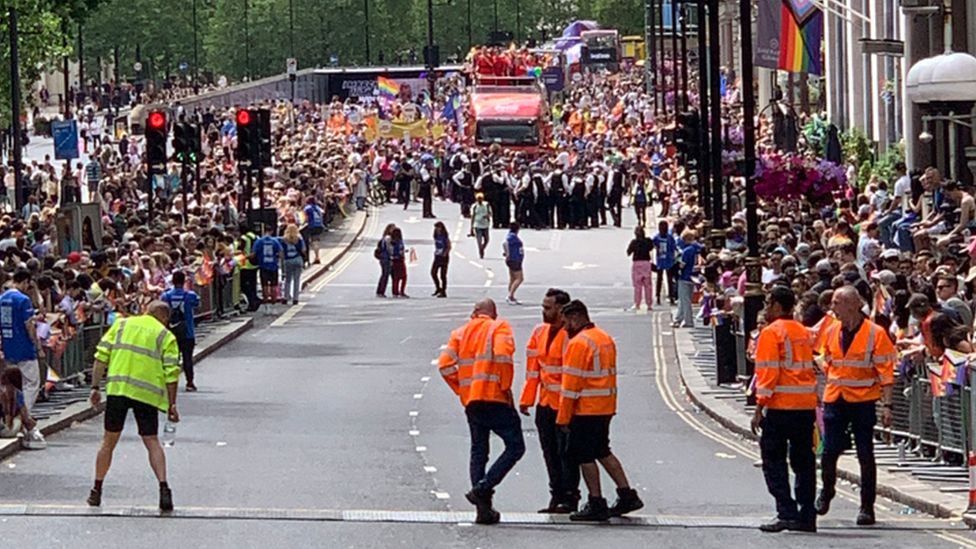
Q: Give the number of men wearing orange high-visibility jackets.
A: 5